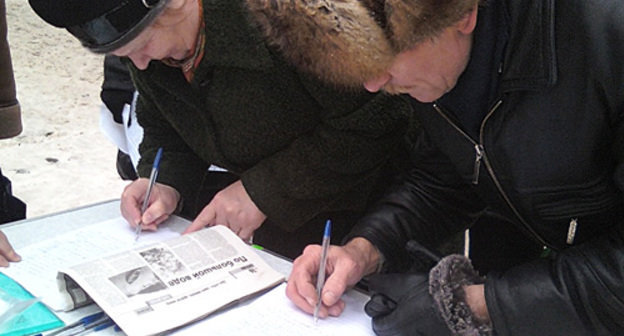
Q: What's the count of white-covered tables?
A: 1